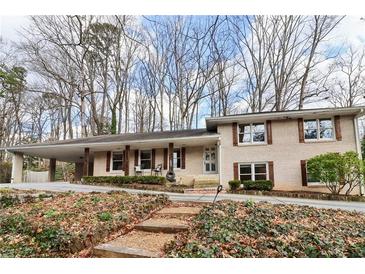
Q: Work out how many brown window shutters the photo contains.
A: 13